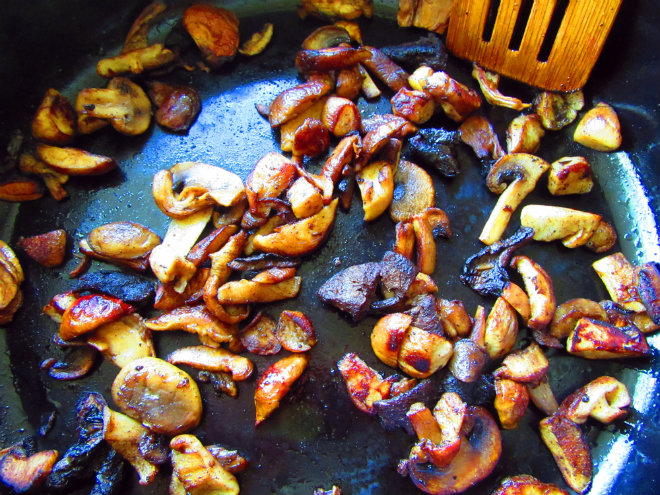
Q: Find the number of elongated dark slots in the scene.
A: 3